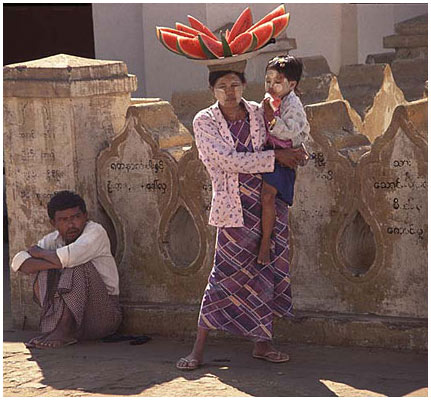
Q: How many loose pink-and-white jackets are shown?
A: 1